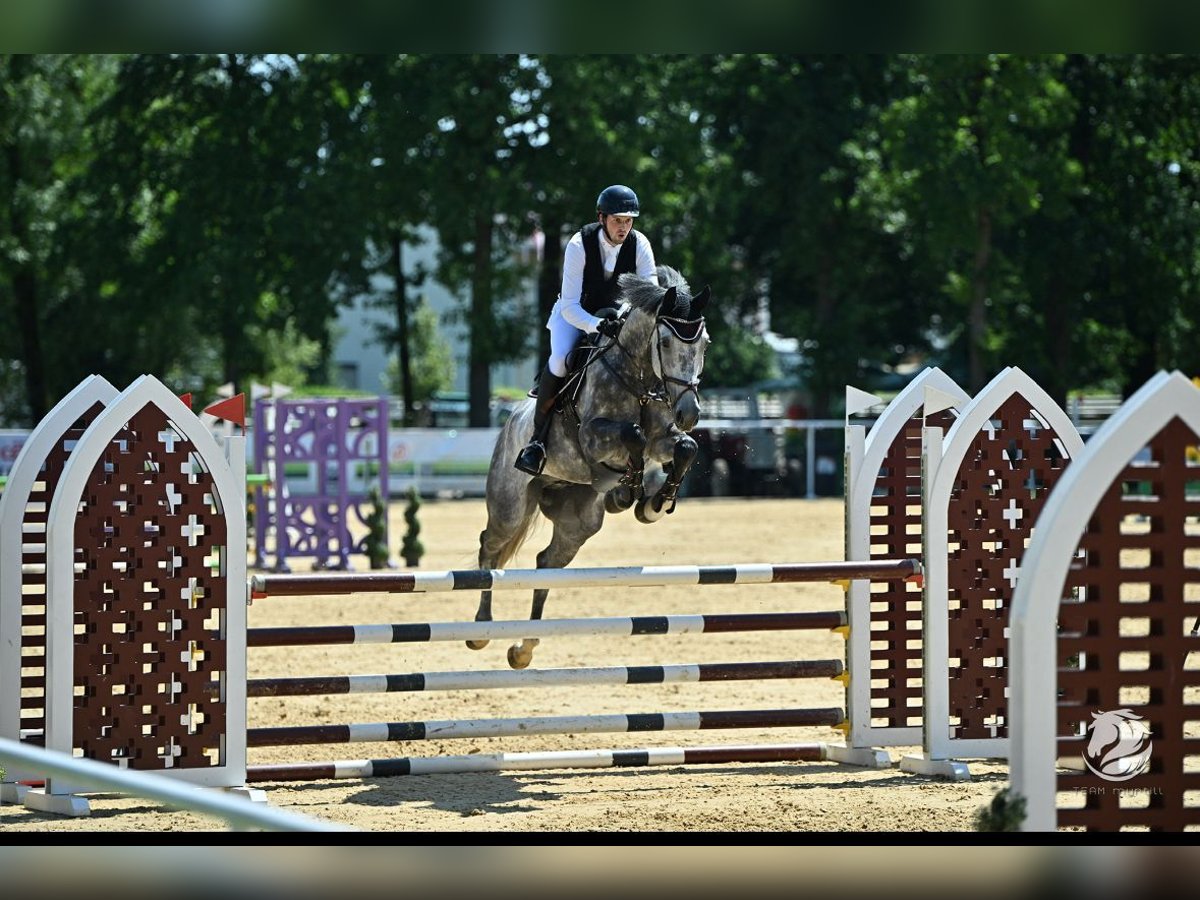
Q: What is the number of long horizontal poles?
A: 5